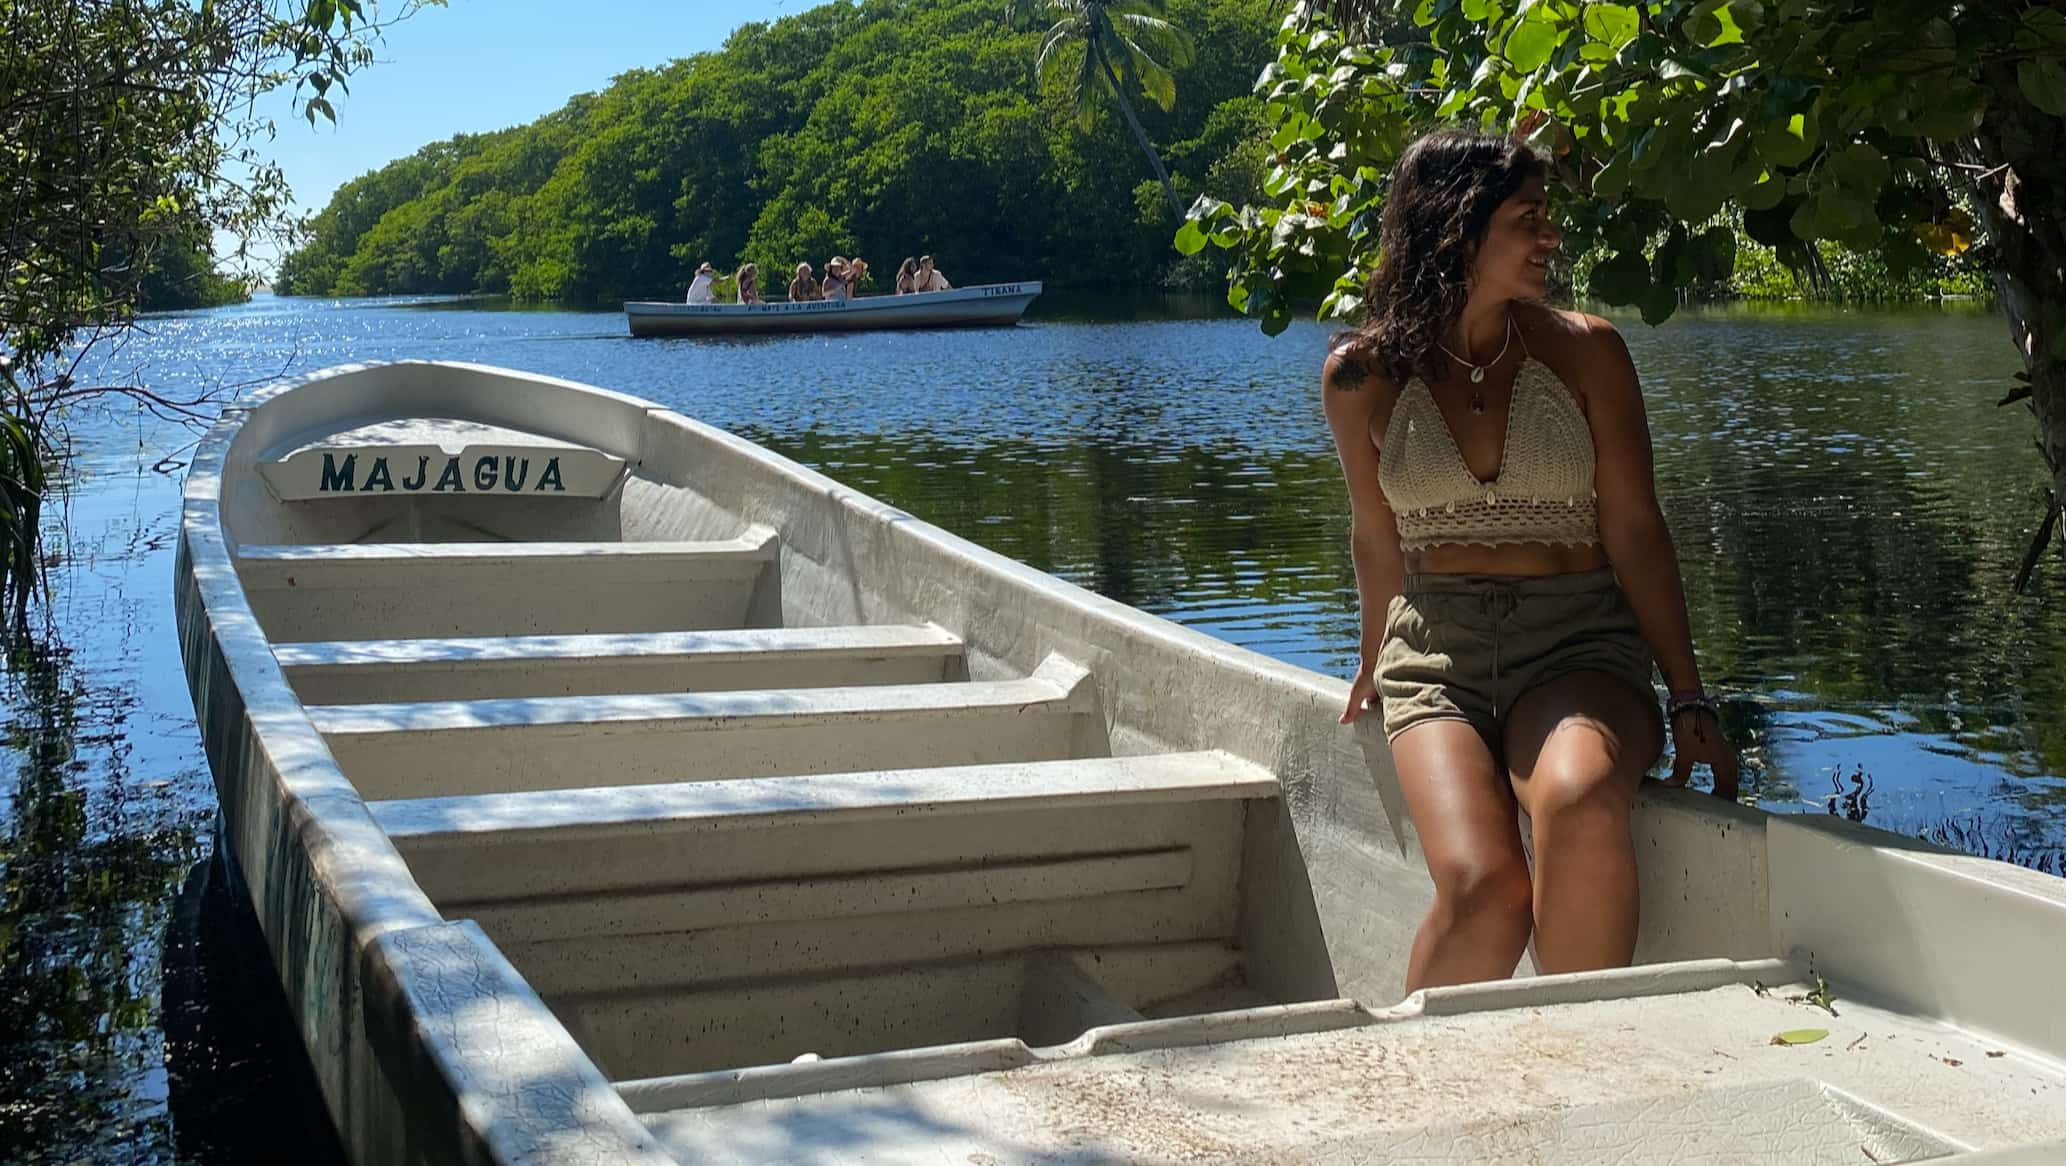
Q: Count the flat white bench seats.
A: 4